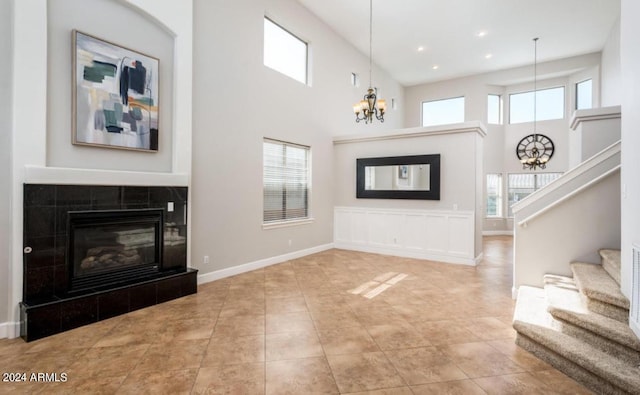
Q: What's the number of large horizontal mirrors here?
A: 1